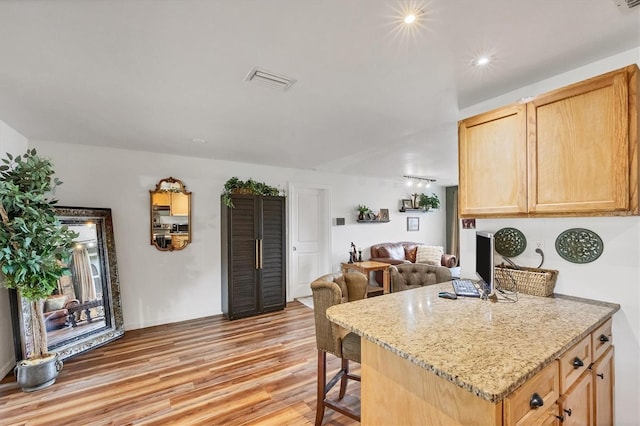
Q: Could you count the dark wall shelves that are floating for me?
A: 2